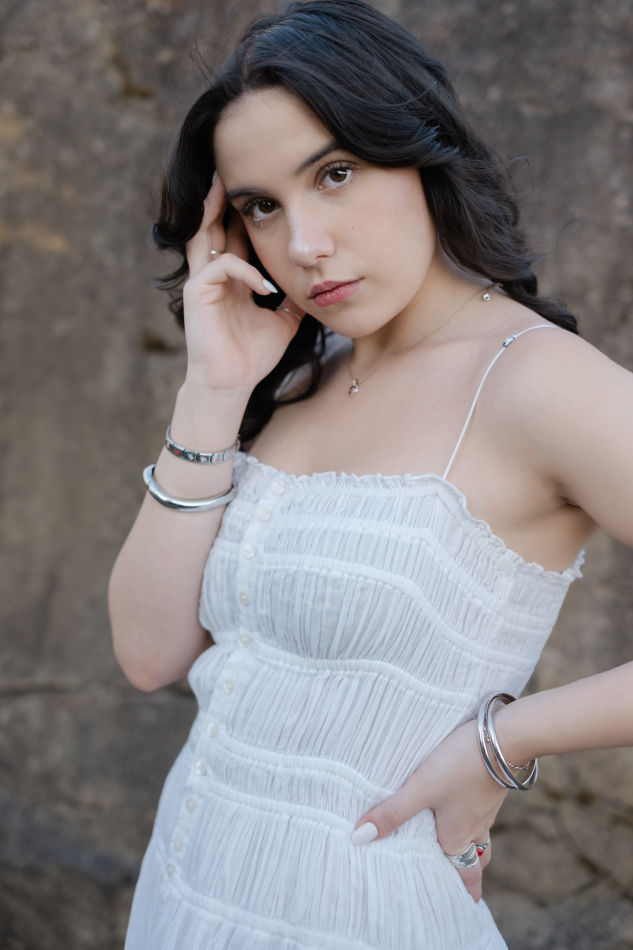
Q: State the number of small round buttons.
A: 11